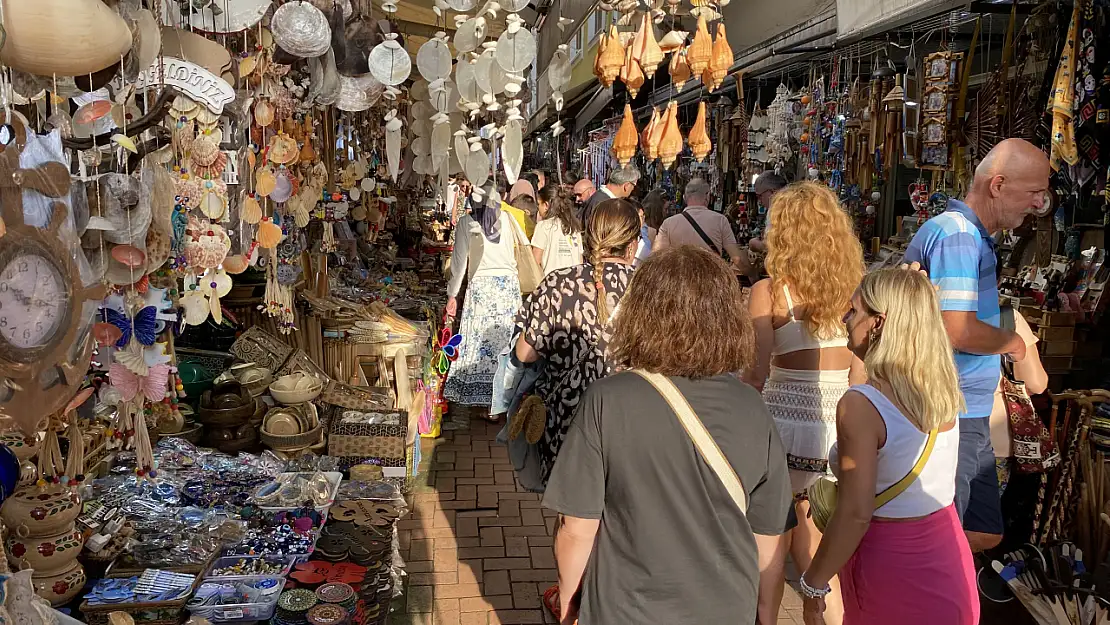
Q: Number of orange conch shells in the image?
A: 12